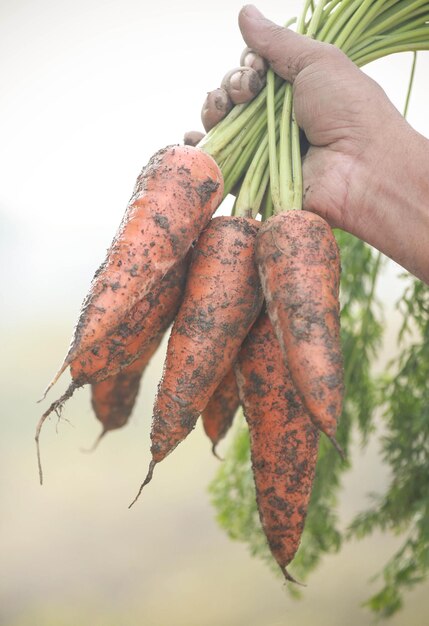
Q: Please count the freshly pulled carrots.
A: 7